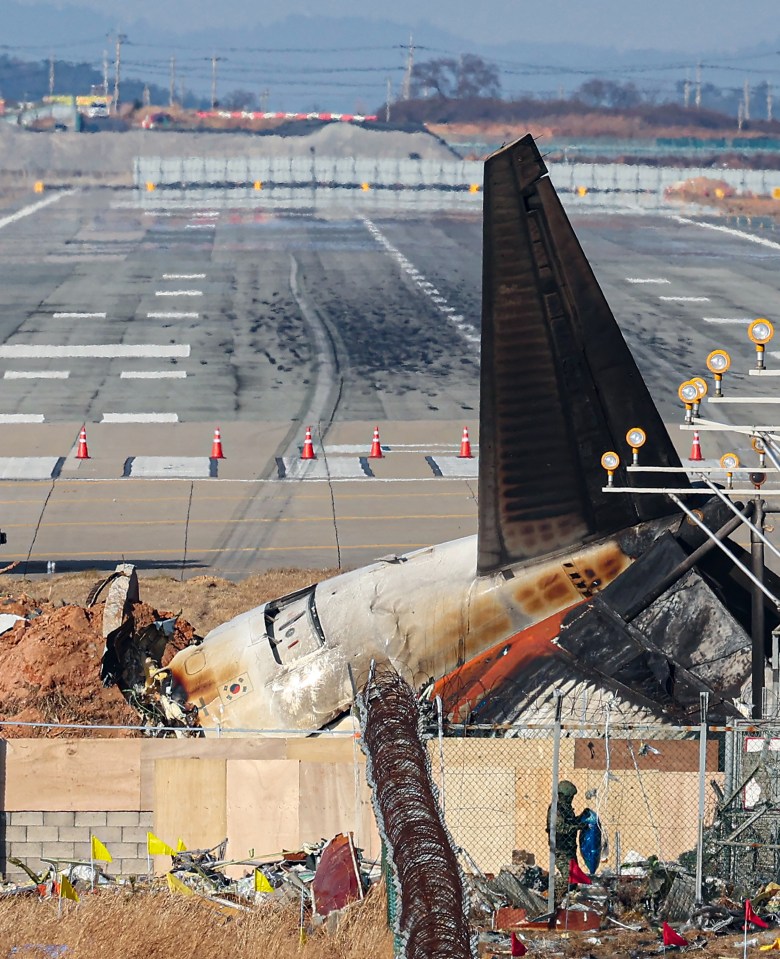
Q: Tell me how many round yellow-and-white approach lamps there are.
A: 8